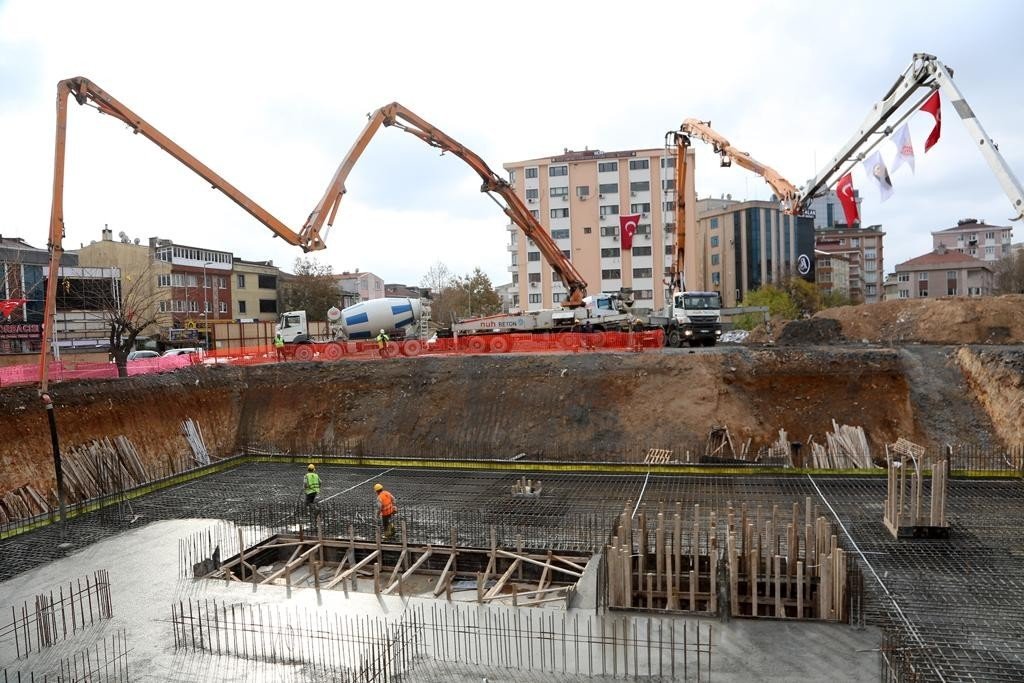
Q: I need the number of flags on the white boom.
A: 4